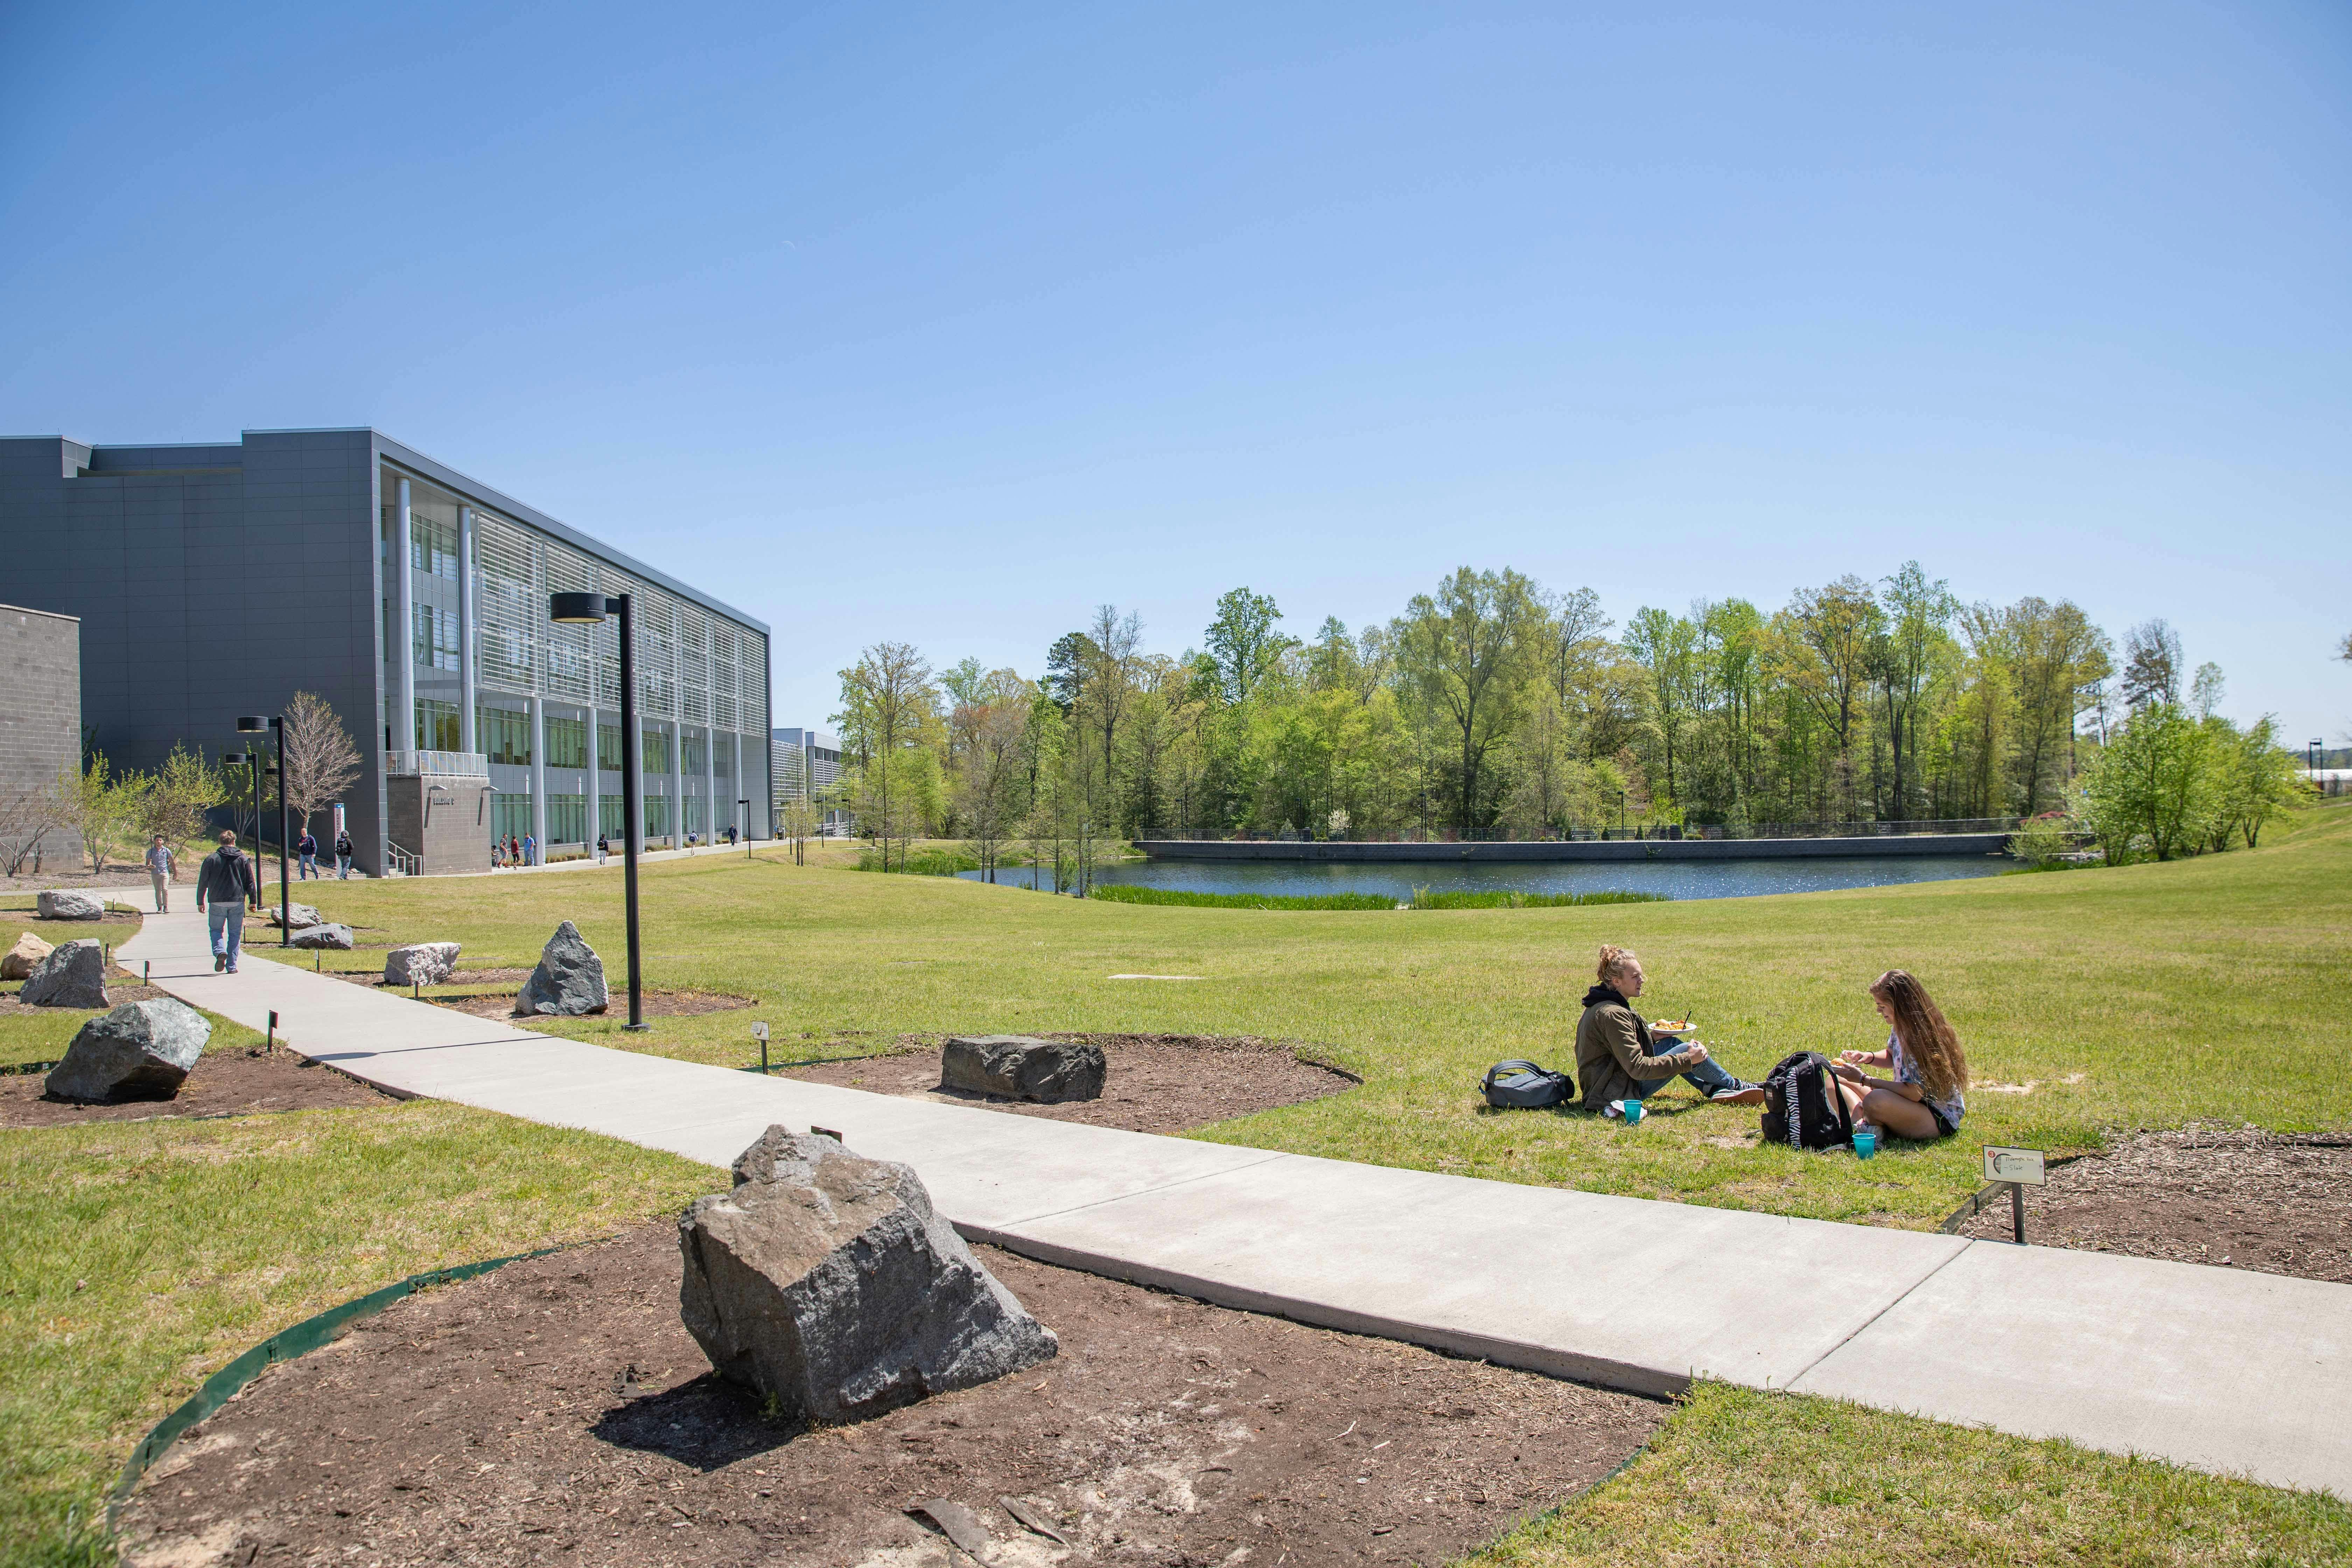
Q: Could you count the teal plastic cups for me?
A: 2